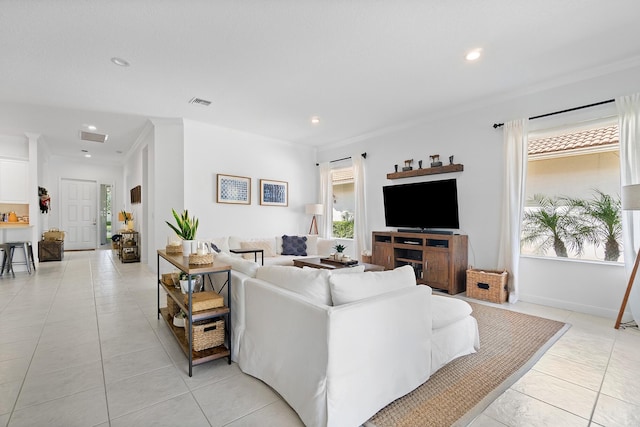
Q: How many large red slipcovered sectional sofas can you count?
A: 0